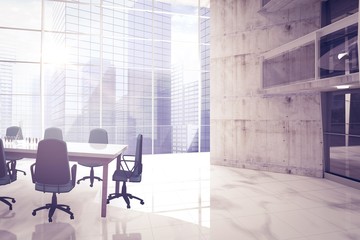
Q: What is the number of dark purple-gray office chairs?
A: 6